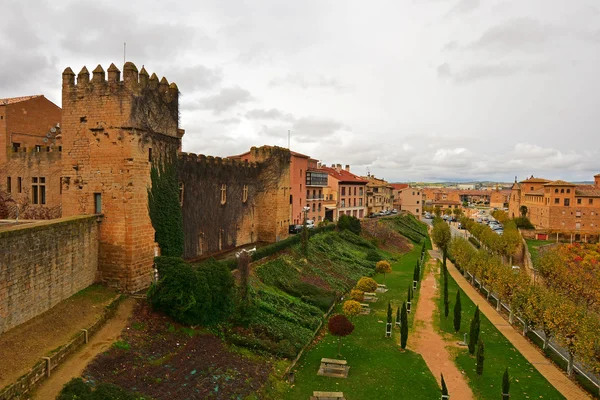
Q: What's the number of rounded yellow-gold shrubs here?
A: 4